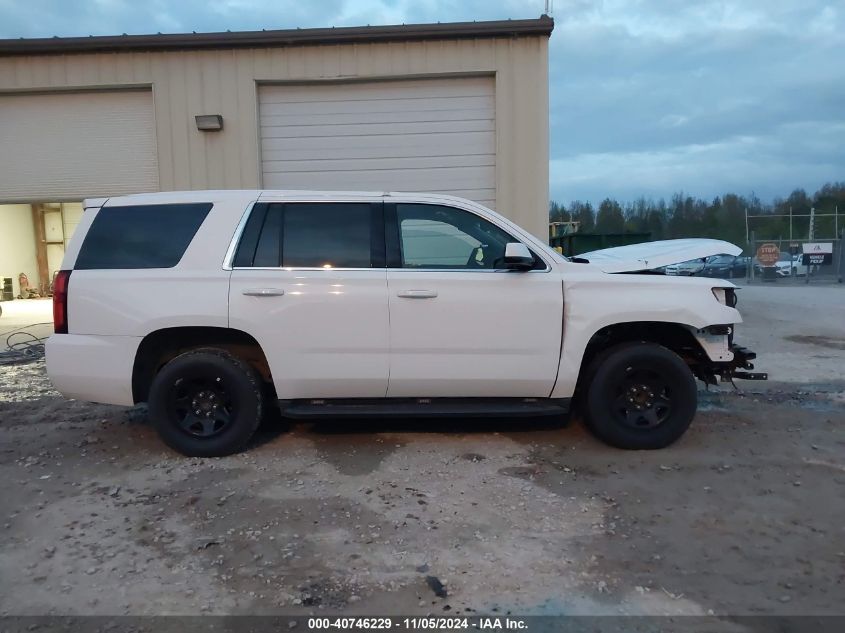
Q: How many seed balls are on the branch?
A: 0